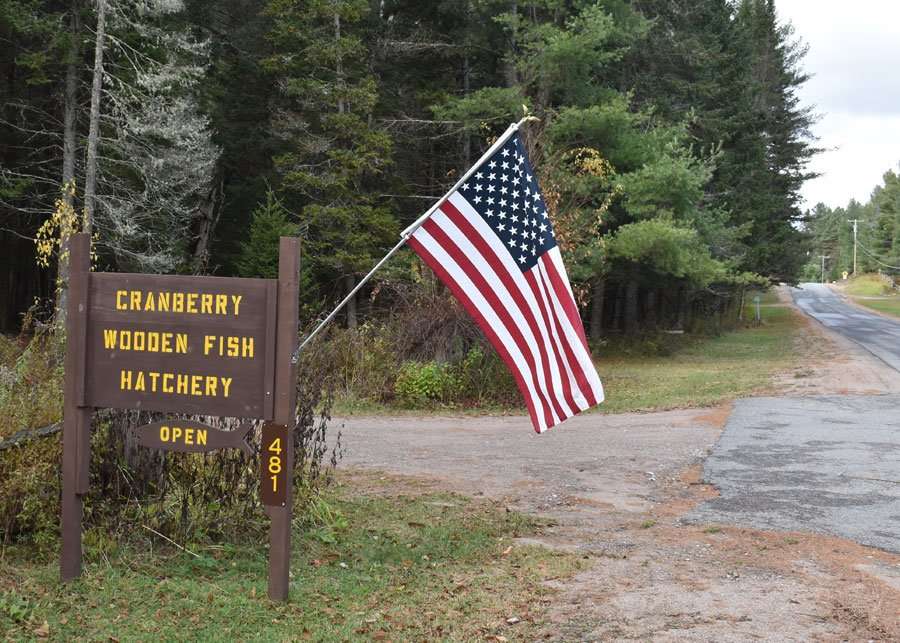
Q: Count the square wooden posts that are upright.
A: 2